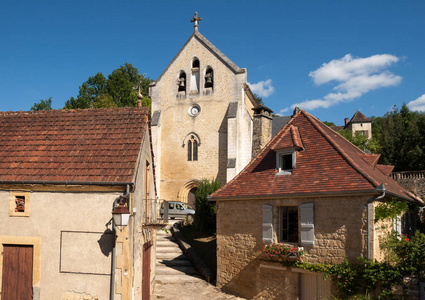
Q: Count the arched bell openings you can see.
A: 3